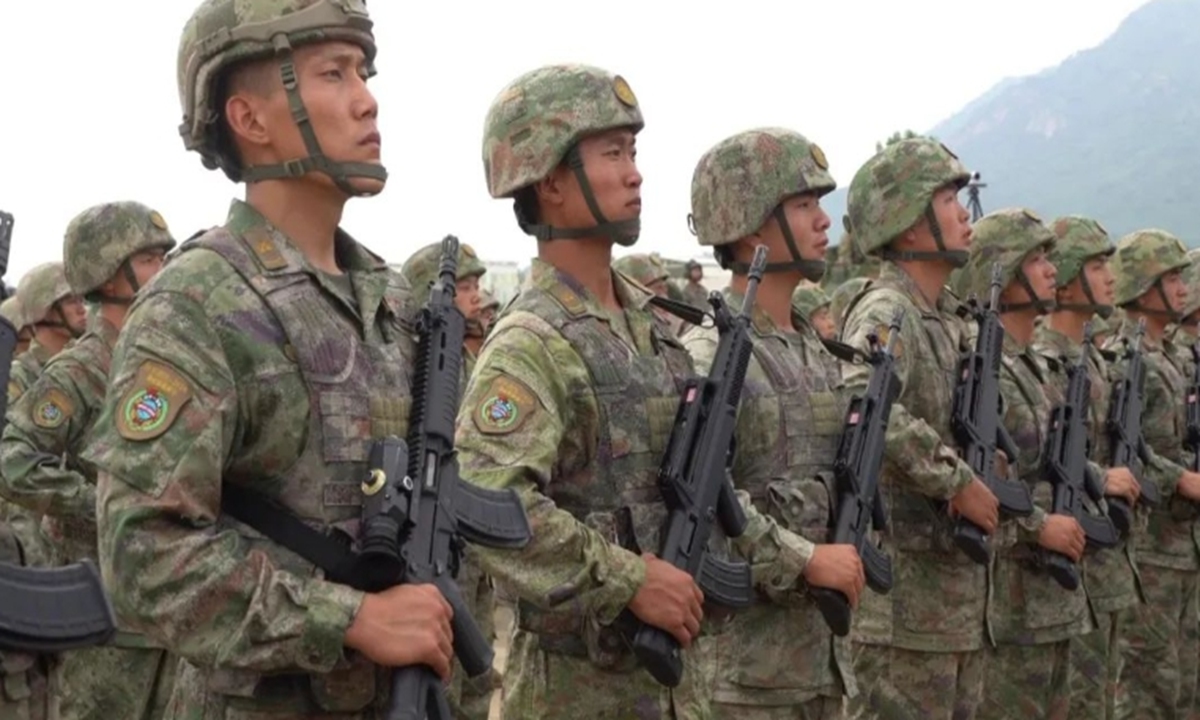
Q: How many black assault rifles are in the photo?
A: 8